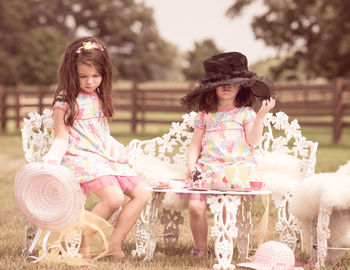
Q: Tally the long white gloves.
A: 2